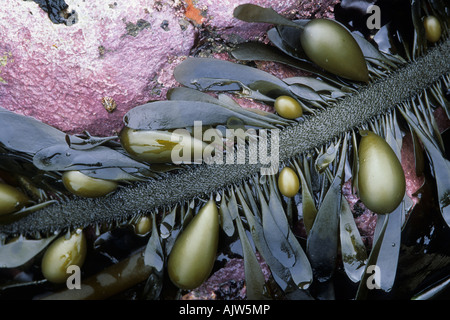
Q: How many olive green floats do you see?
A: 11